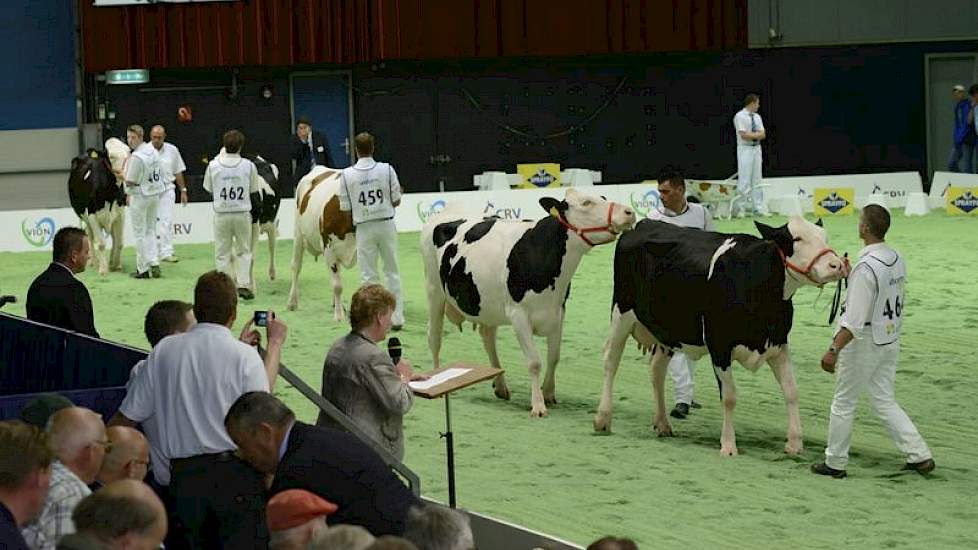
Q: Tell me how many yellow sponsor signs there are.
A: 3